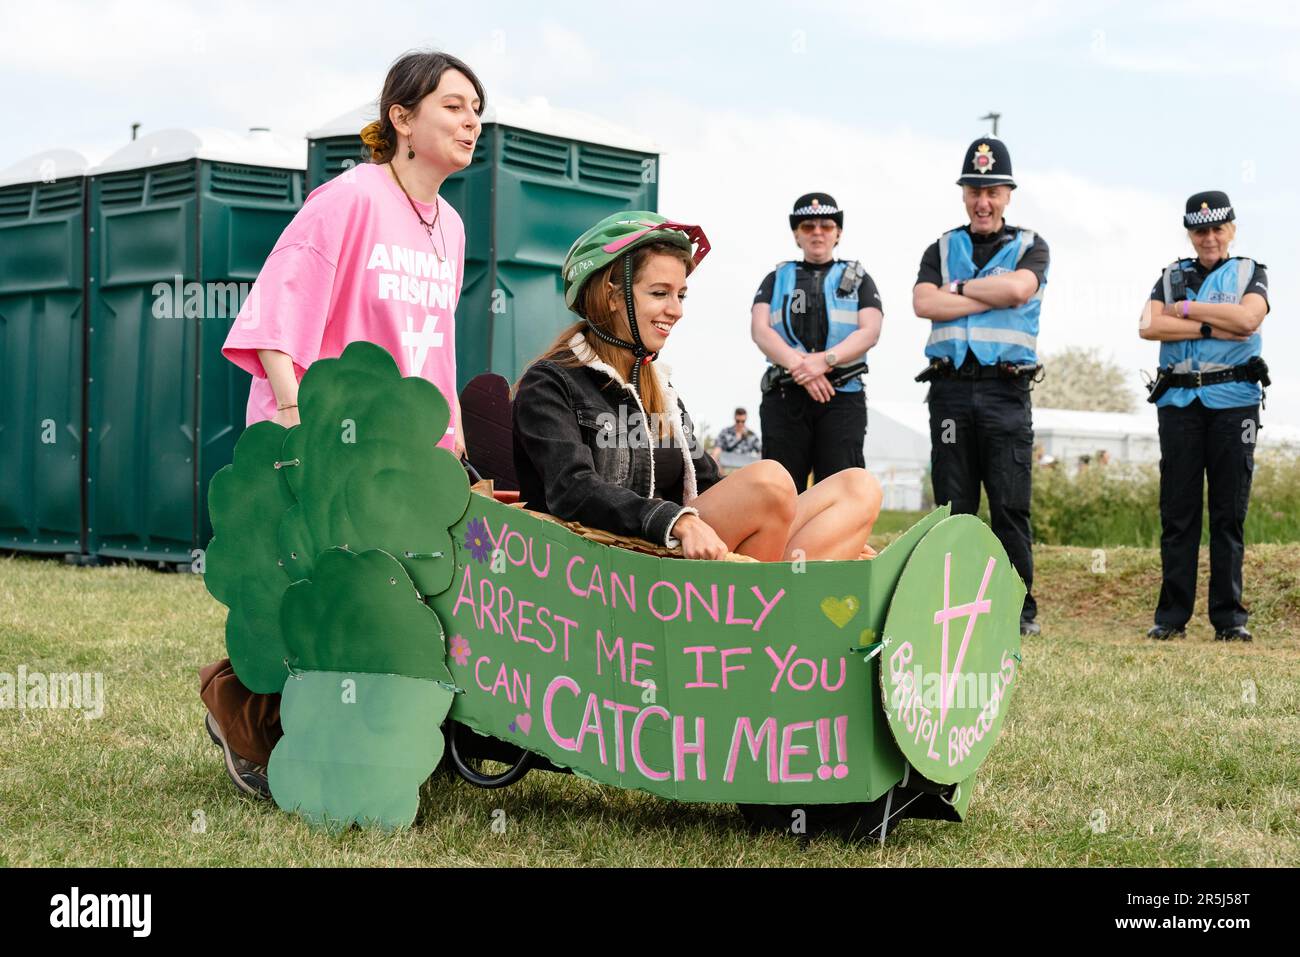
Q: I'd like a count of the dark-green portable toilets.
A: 3